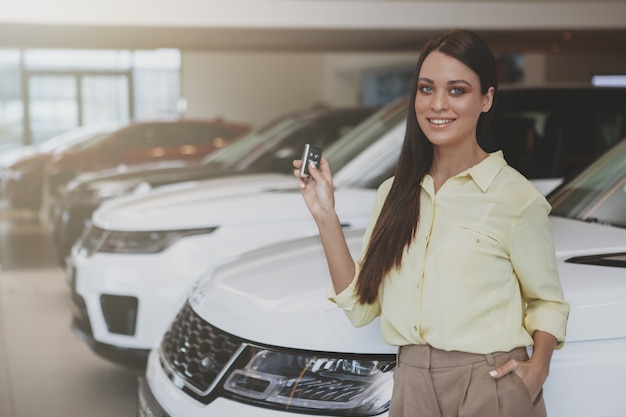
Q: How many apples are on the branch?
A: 0